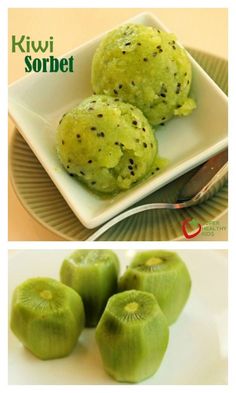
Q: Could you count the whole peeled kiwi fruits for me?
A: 4